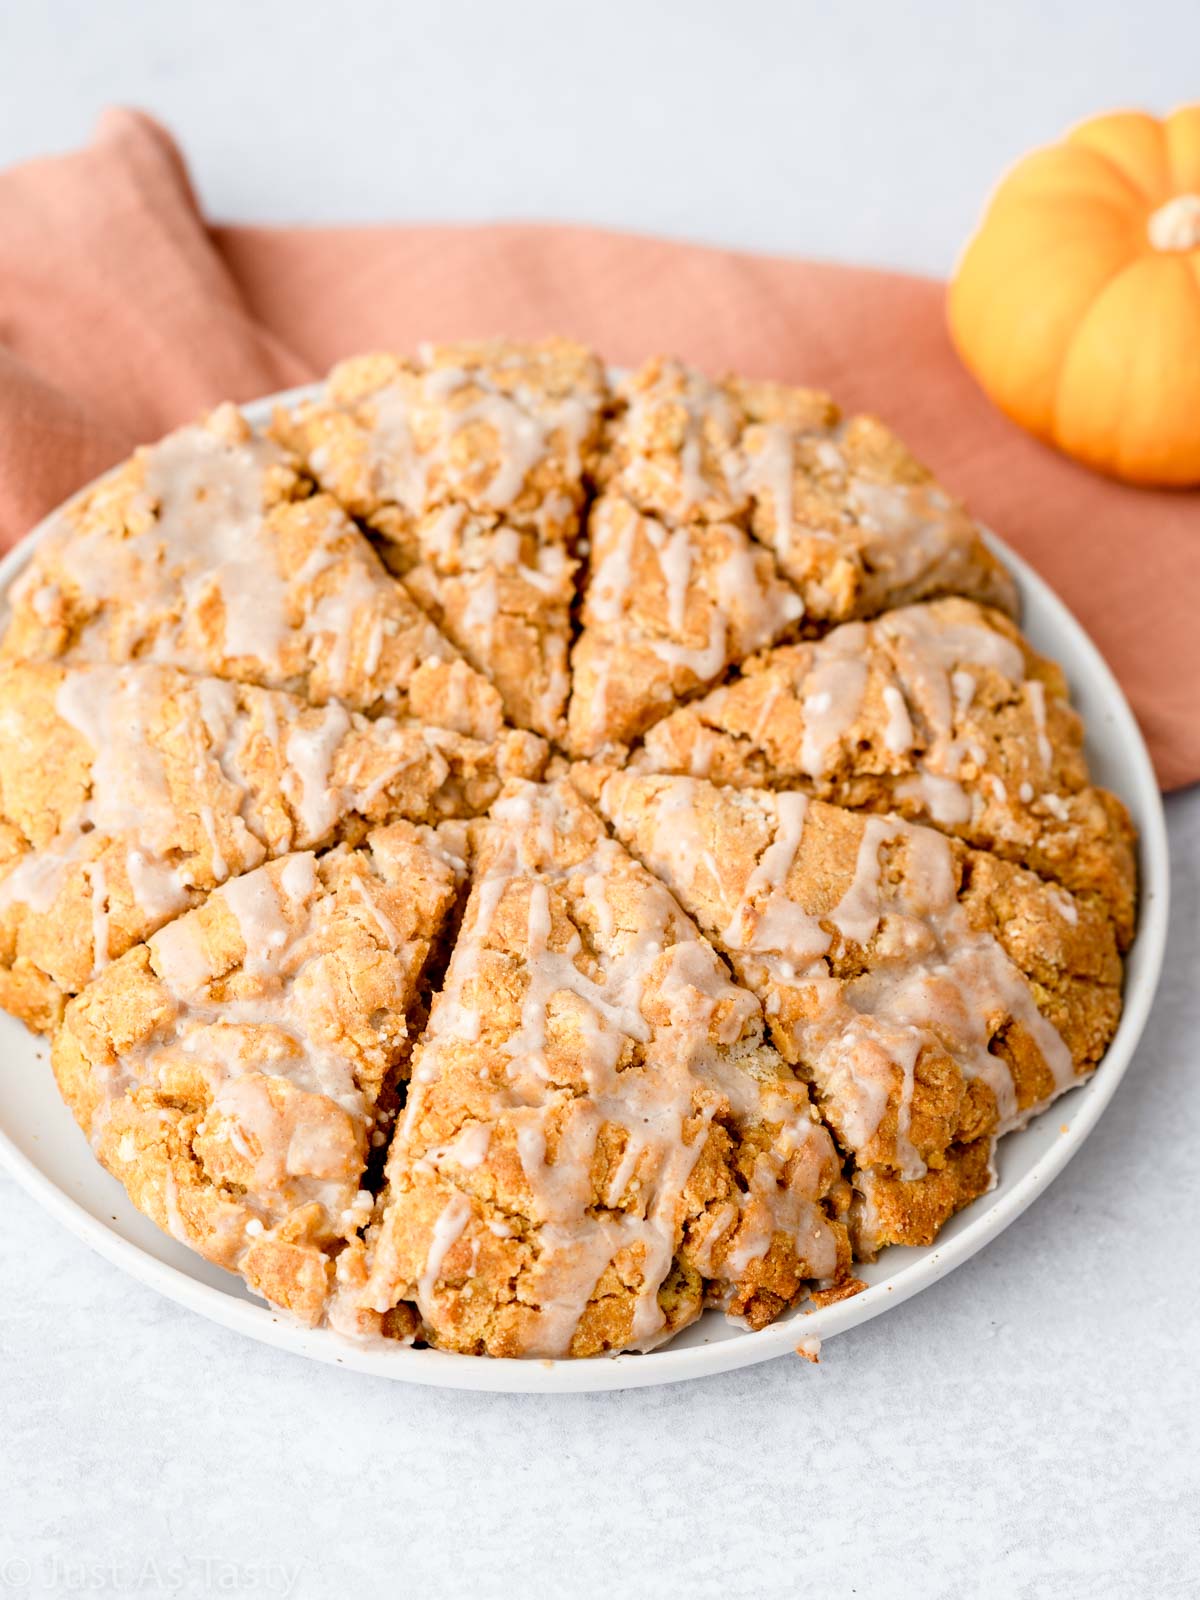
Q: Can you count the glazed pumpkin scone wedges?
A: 8